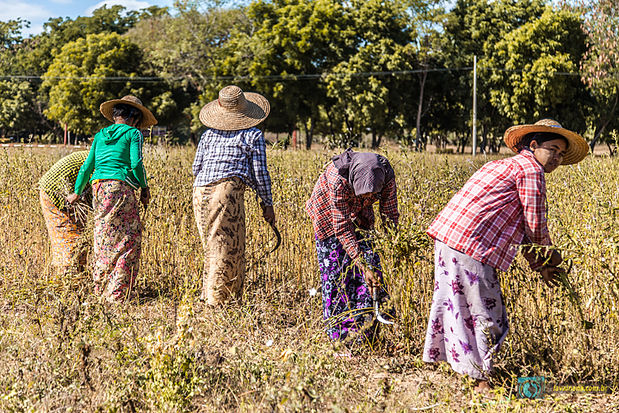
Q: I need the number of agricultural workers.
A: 5